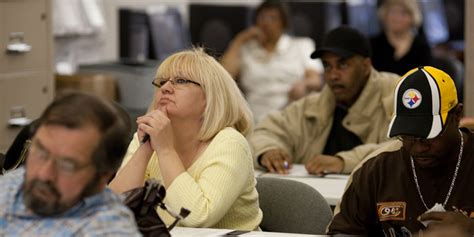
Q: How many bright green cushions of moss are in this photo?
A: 0